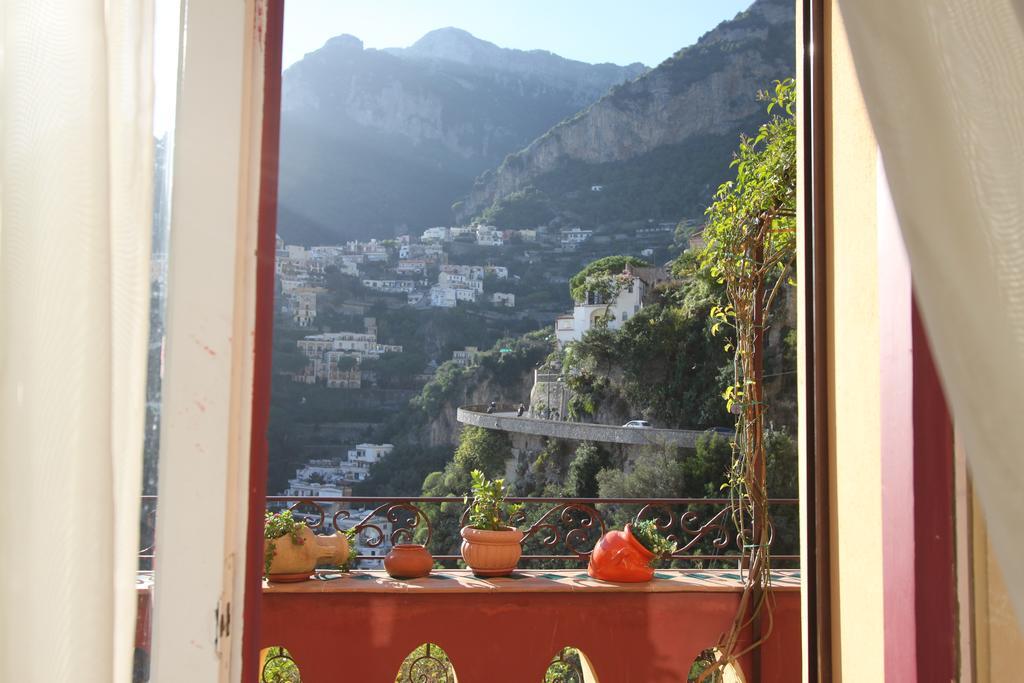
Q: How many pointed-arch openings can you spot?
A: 4